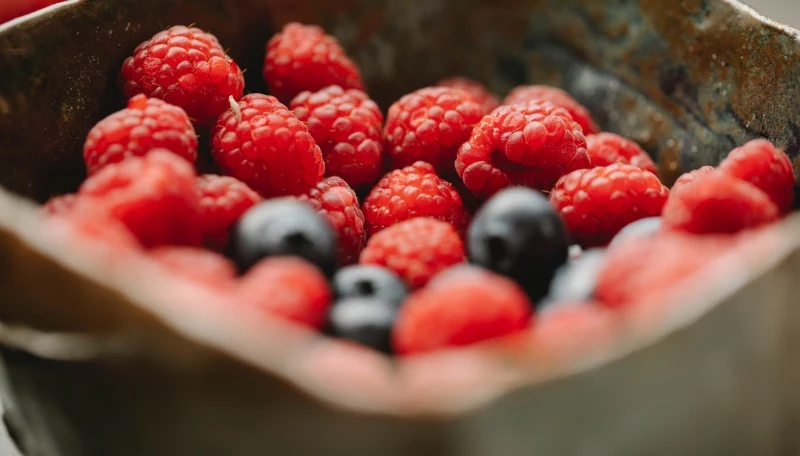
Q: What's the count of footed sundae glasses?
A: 0